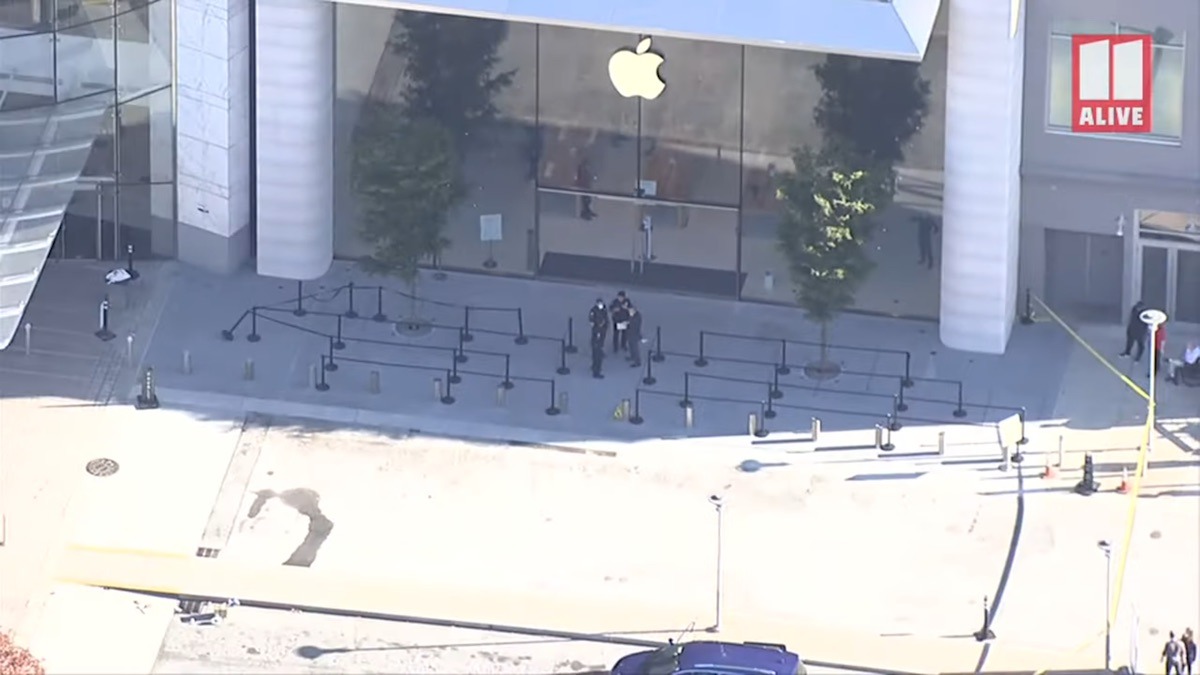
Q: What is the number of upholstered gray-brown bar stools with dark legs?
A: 0